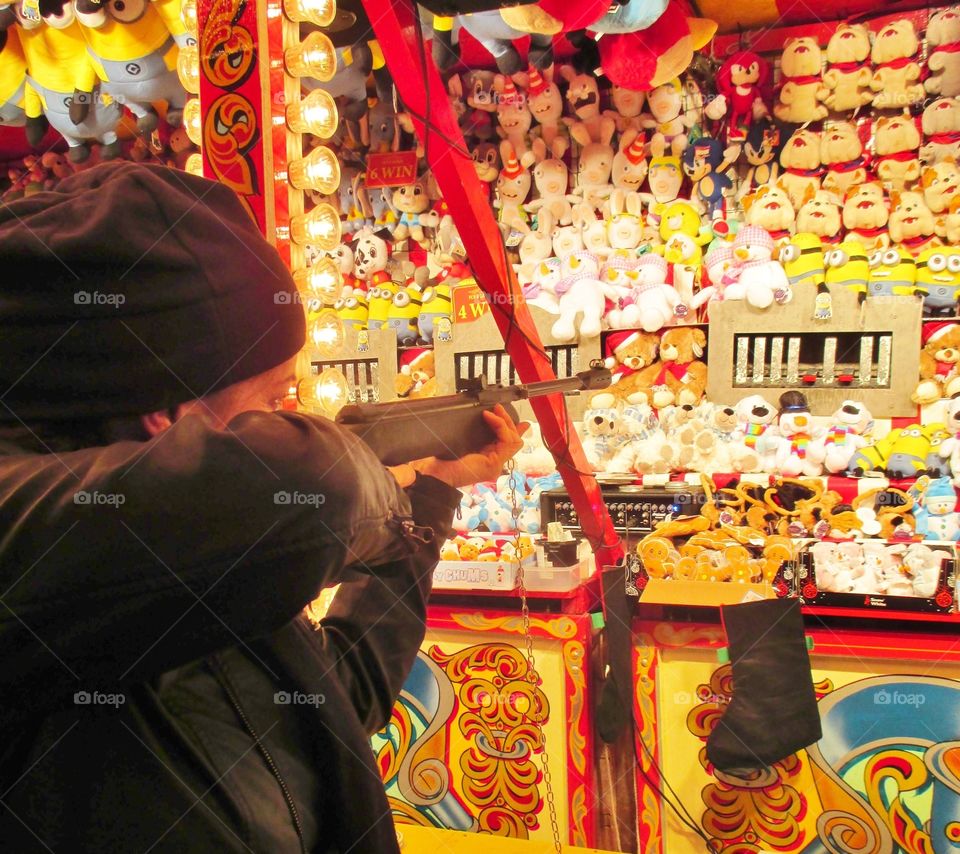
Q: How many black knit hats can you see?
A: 1